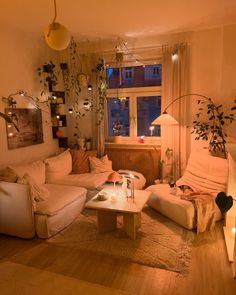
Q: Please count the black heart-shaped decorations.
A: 1